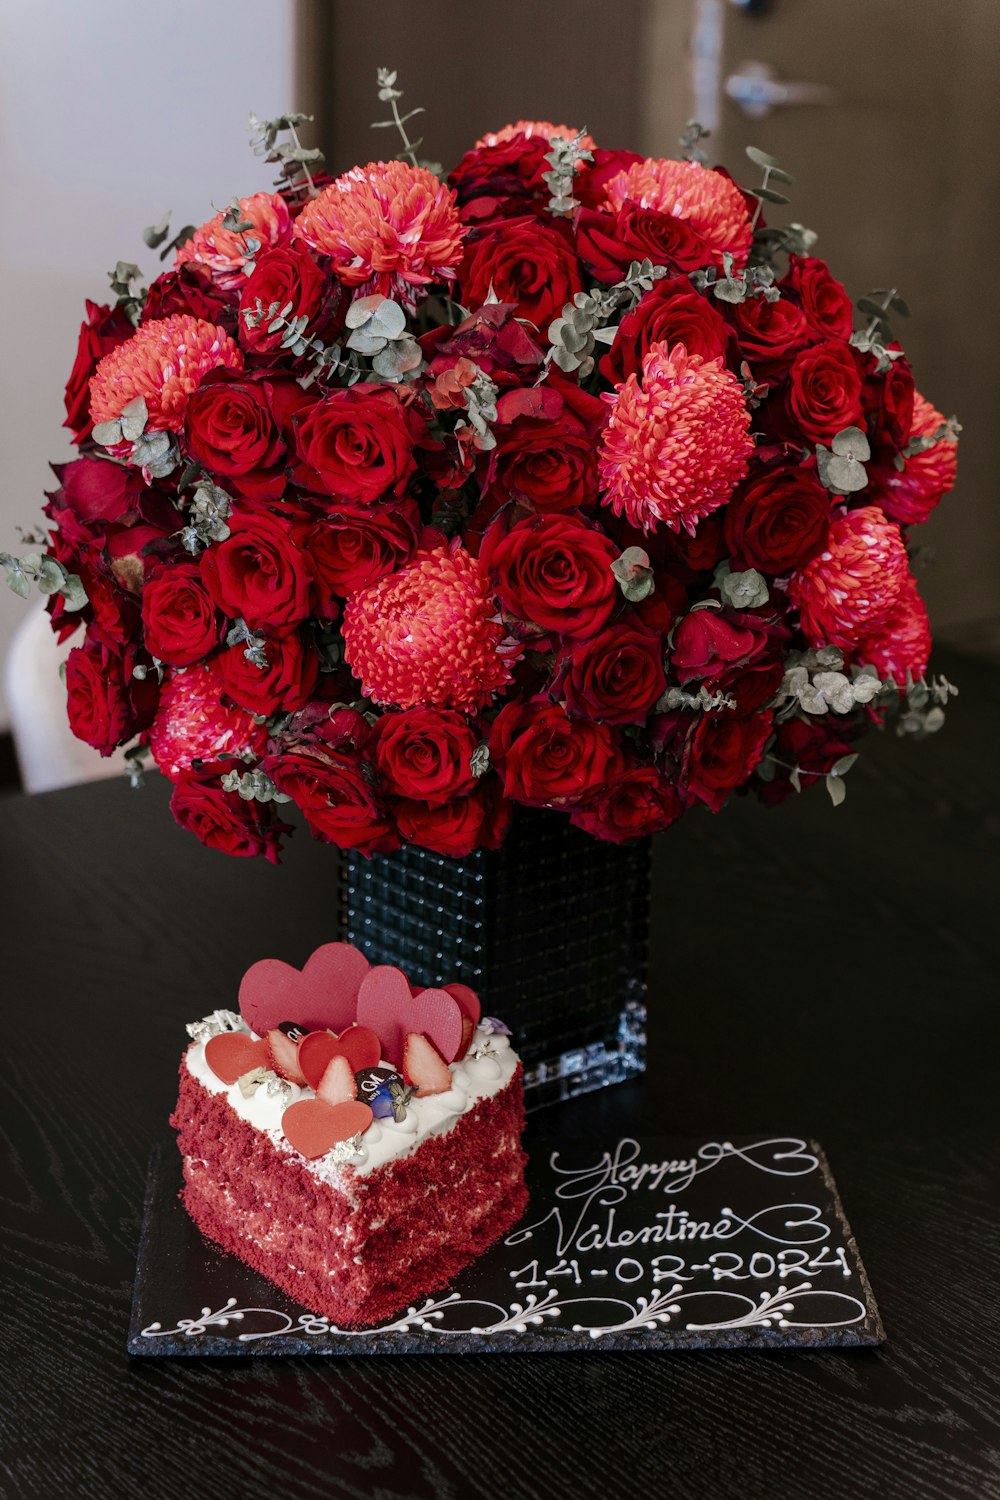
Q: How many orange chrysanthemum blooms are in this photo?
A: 11